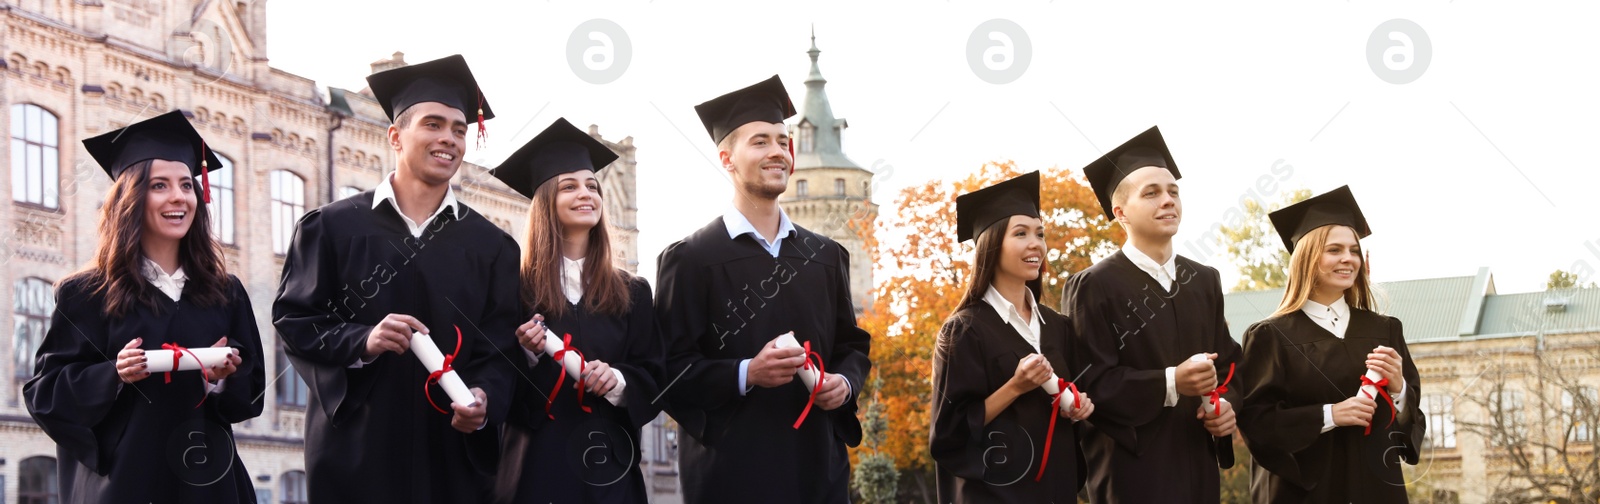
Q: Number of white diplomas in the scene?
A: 7